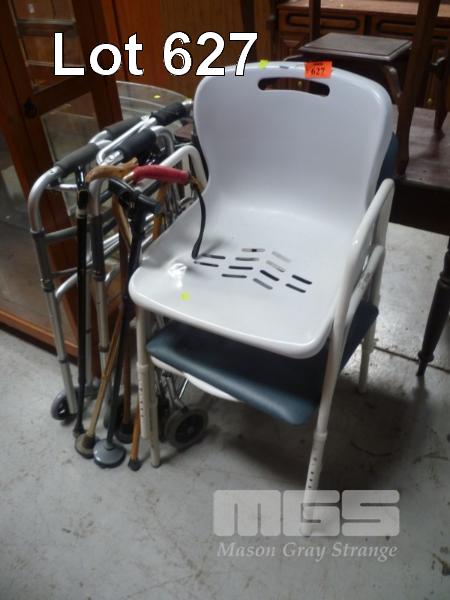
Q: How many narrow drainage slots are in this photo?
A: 12